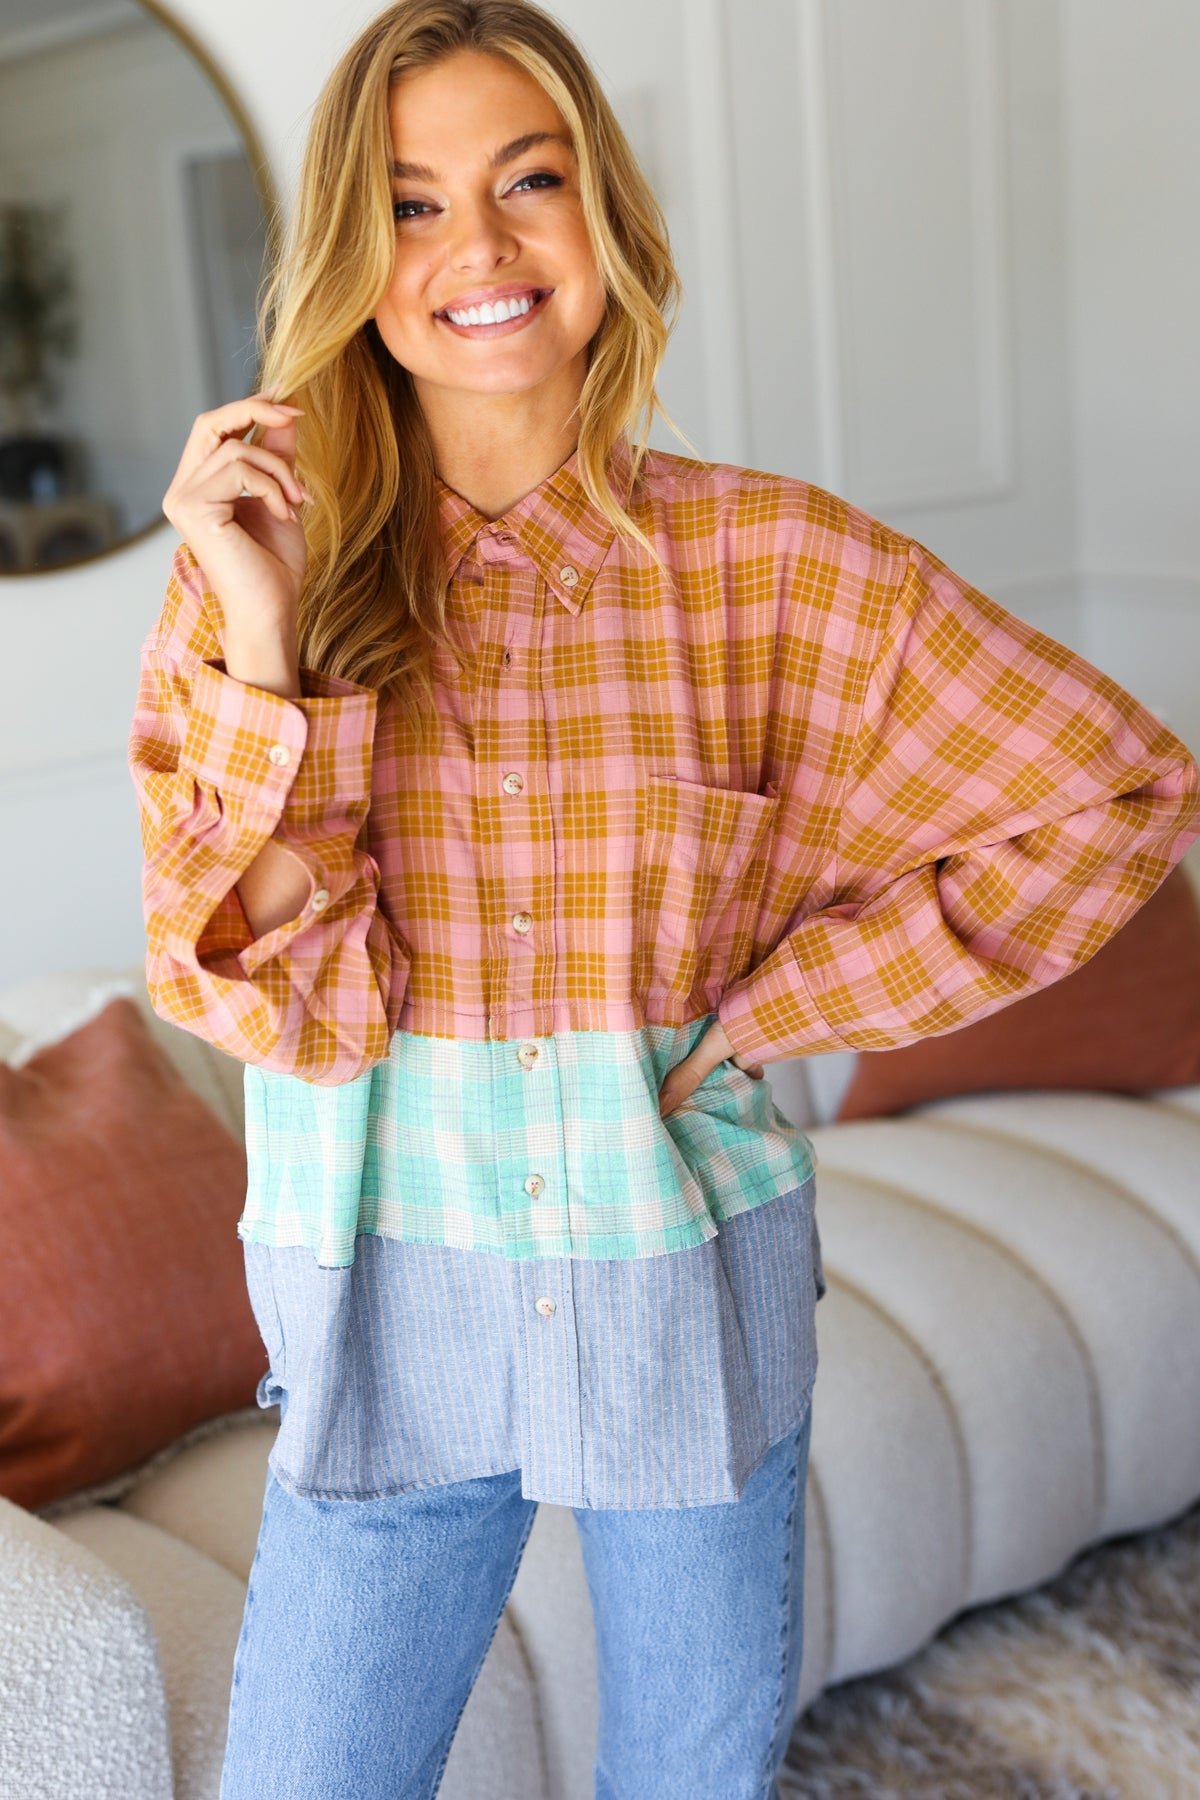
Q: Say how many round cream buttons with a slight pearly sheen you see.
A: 8